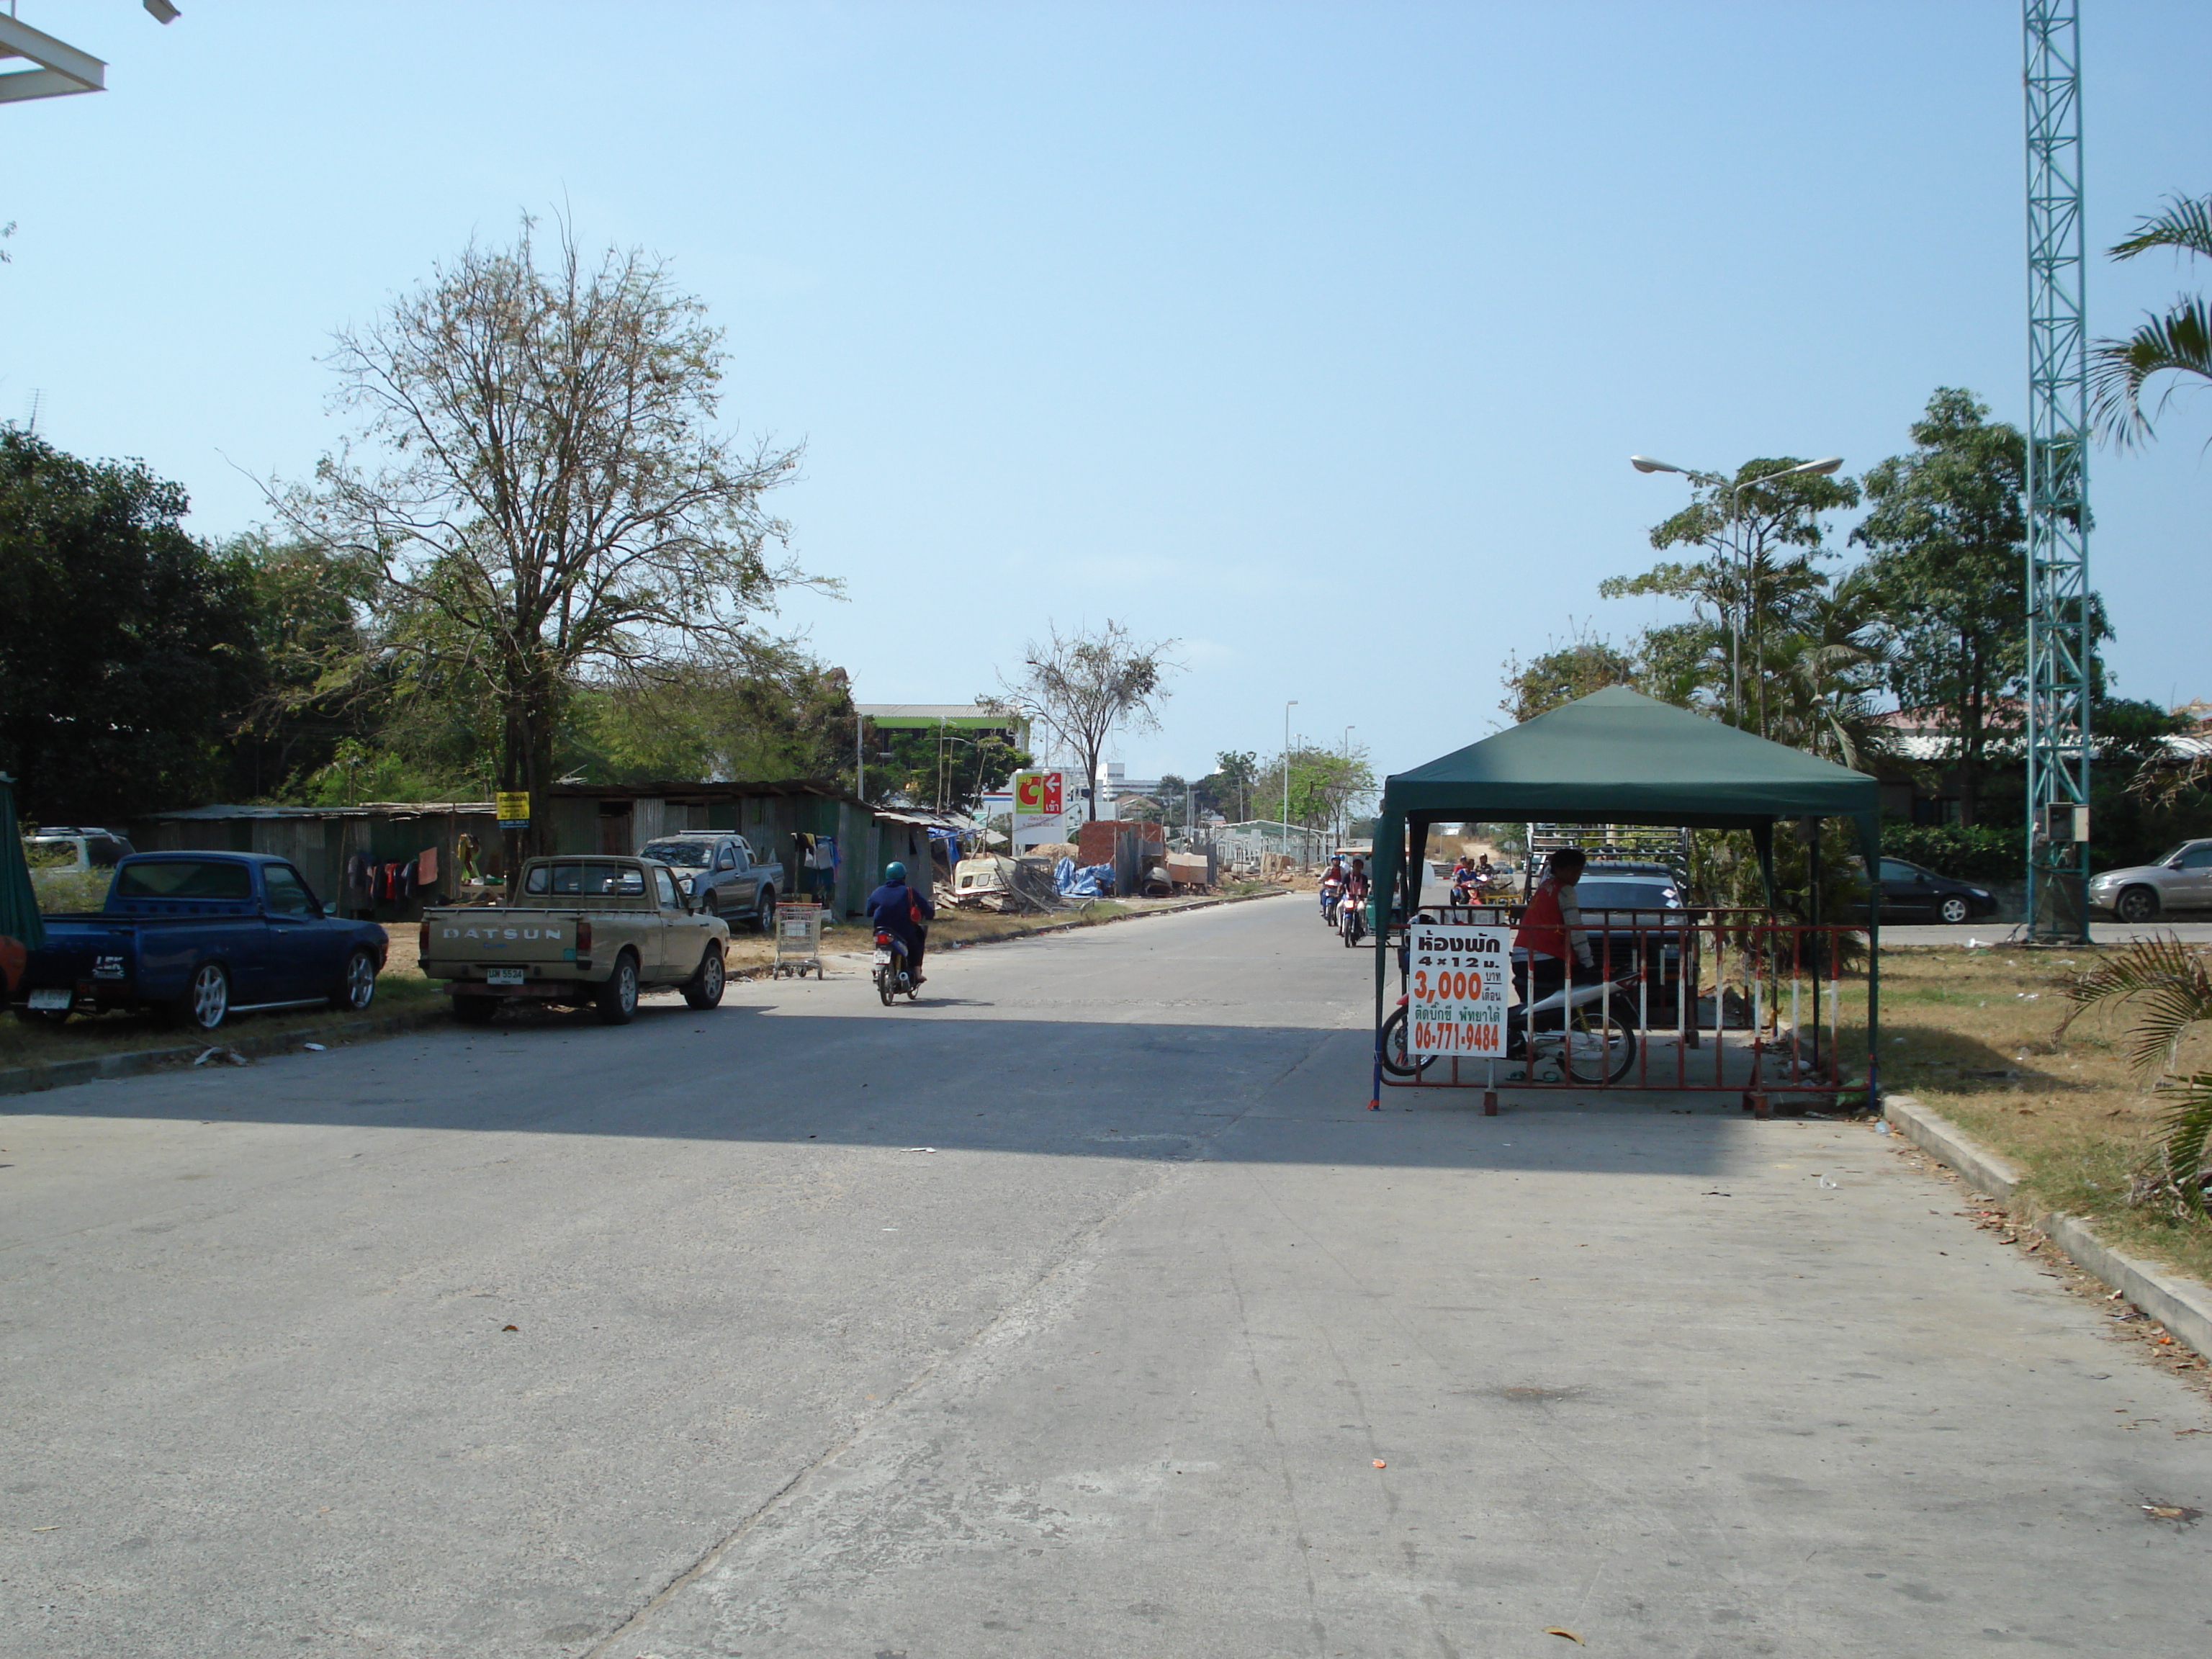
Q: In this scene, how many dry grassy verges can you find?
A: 2